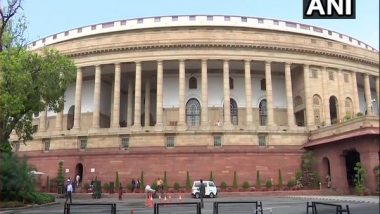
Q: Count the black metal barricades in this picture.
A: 4